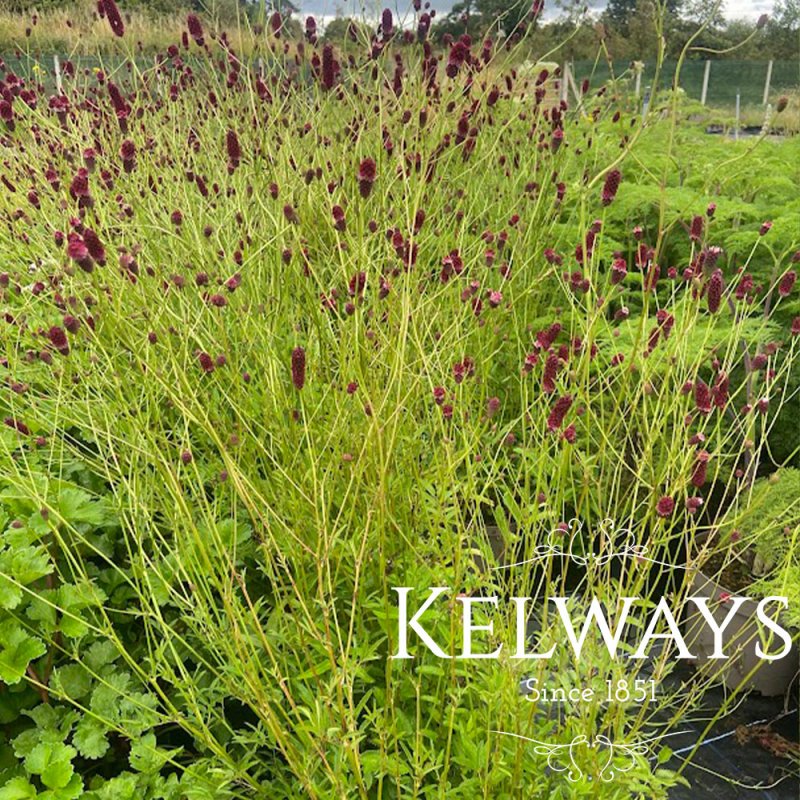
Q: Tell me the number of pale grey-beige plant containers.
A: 1